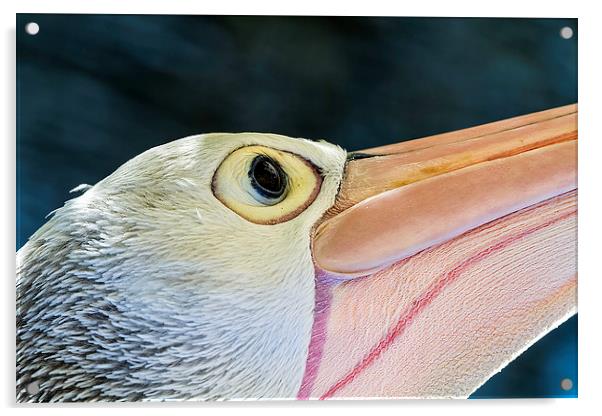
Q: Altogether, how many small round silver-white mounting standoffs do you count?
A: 4